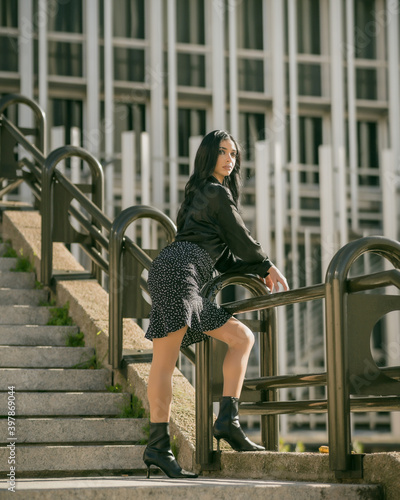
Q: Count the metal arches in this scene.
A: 5